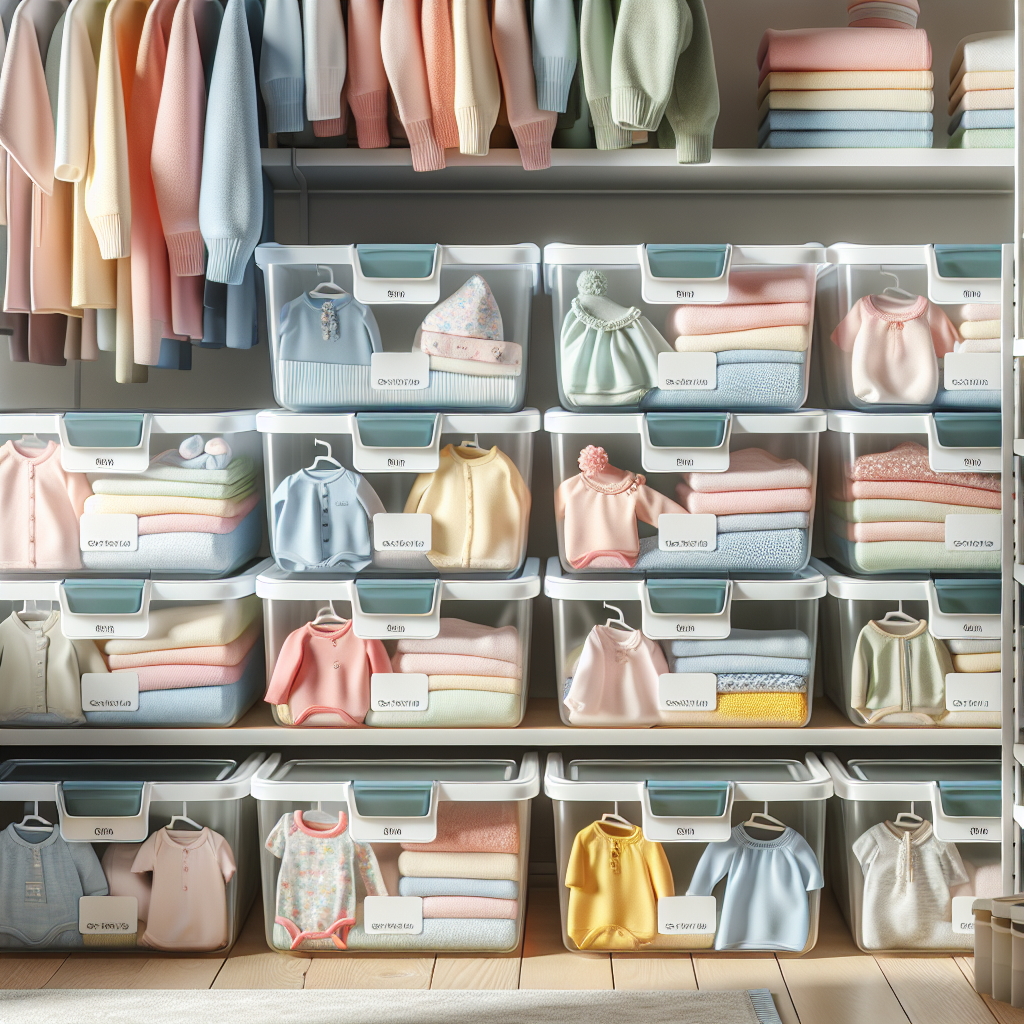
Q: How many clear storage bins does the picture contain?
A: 15